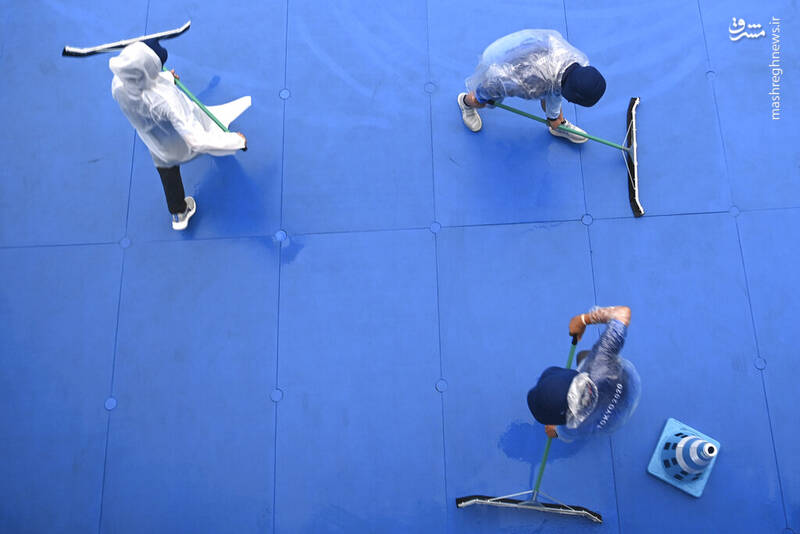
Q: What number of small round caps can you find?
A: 12